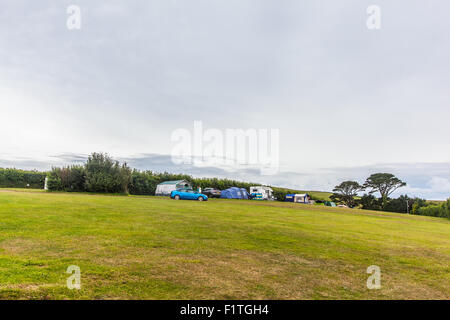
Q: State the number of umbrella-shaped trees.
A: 2